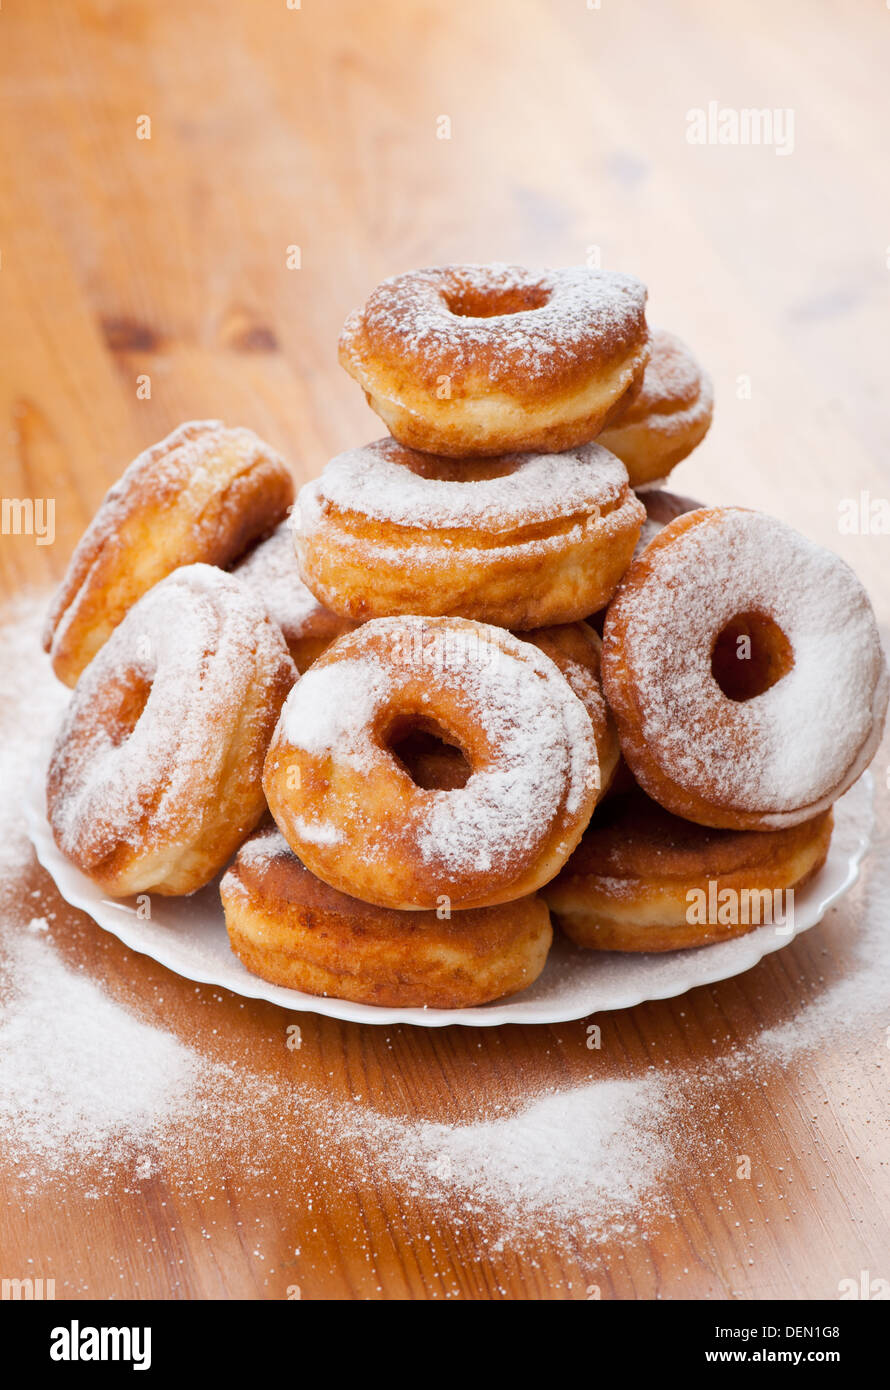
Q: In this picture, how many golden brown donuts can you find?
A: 12